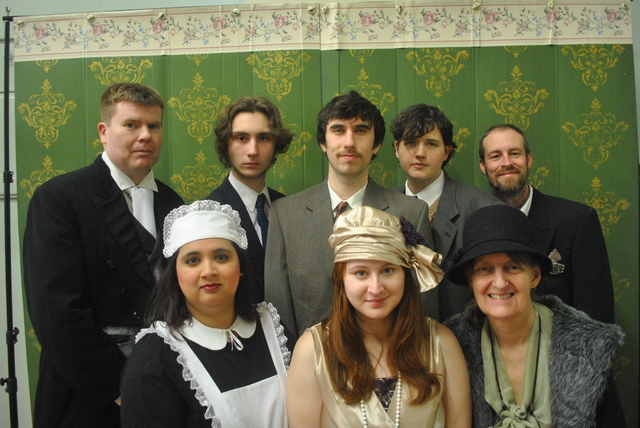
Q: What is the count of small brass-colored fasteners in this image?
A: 10